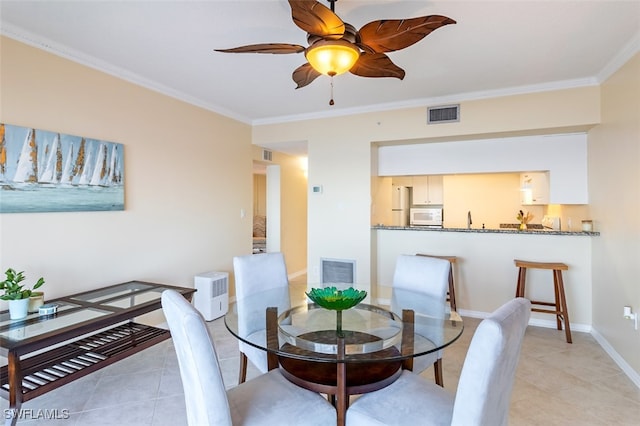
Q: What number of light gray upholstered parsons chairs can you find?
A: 4